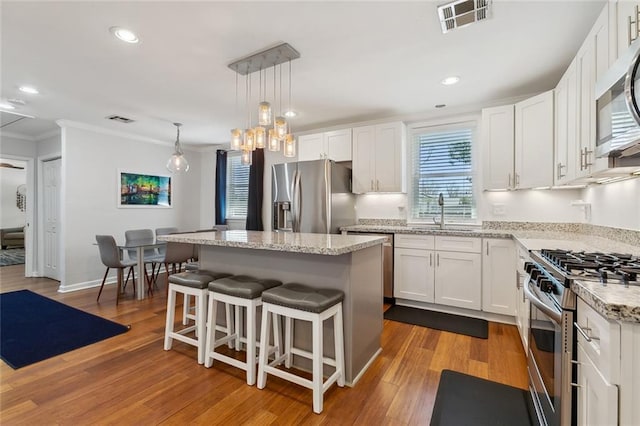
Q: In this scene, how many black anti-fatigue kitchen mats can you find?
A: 2